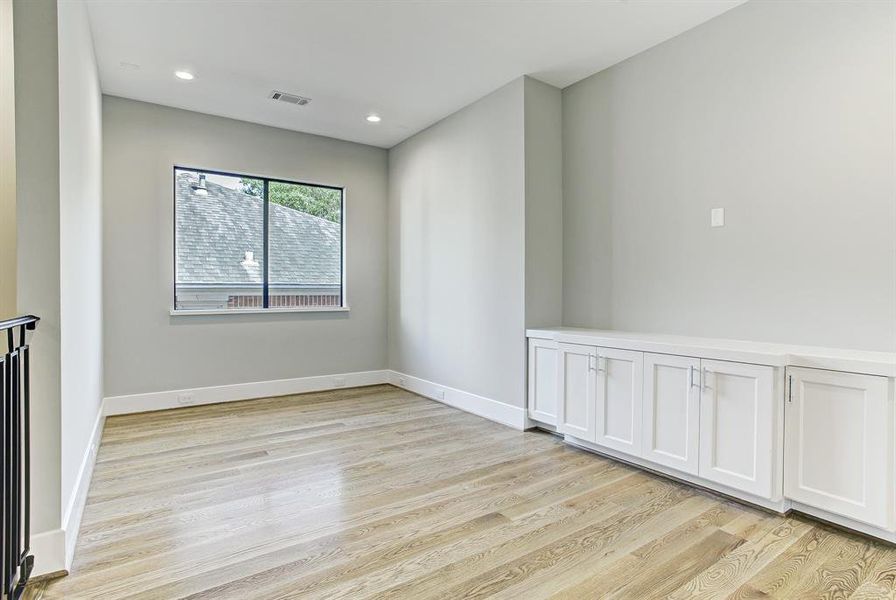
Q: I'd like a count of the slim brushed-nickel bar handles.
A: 5